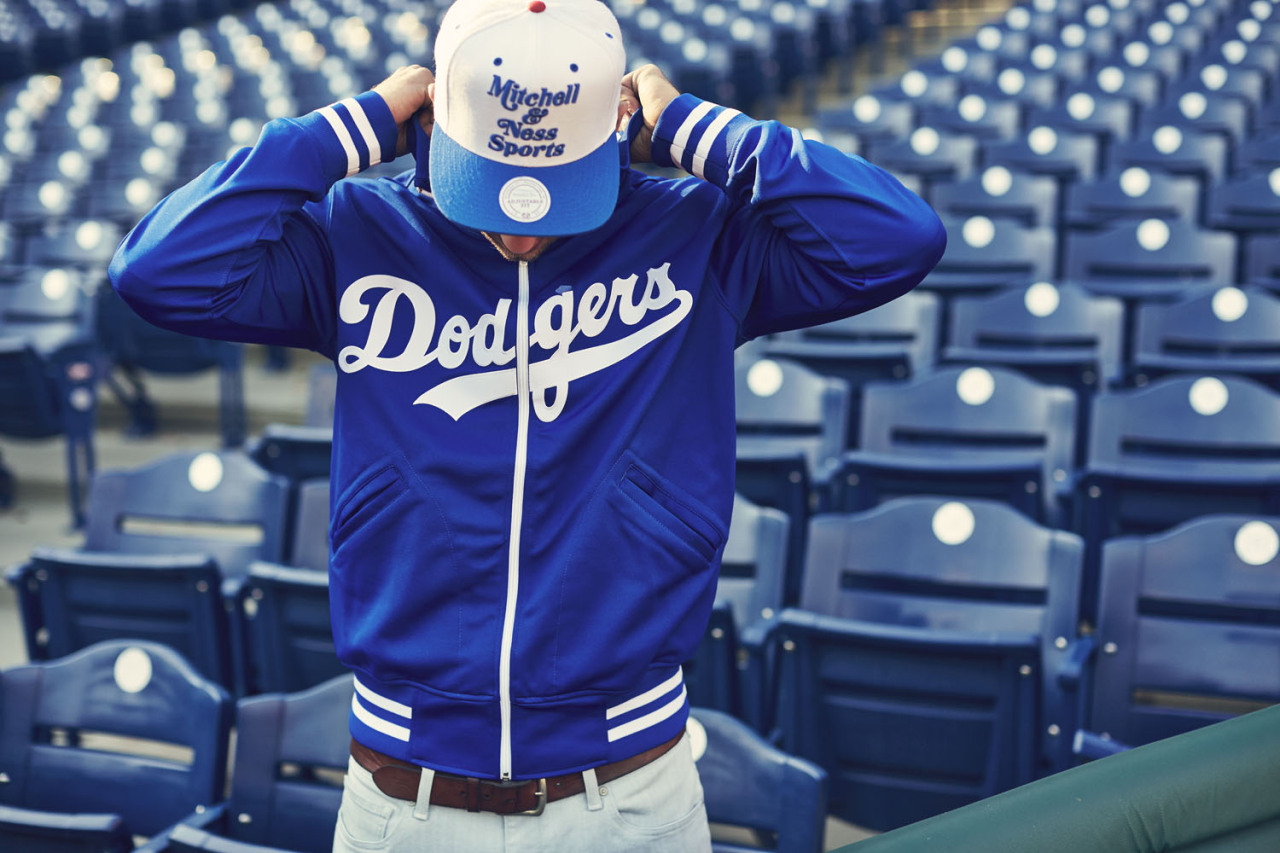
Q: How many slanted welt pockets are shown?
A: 2